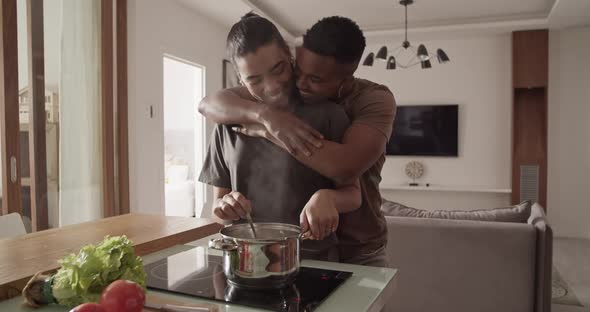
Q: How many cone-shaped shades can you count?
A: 6